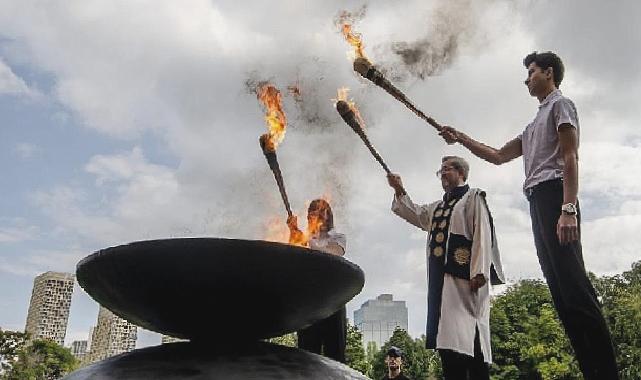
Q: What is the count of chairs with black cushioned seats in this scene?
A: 0